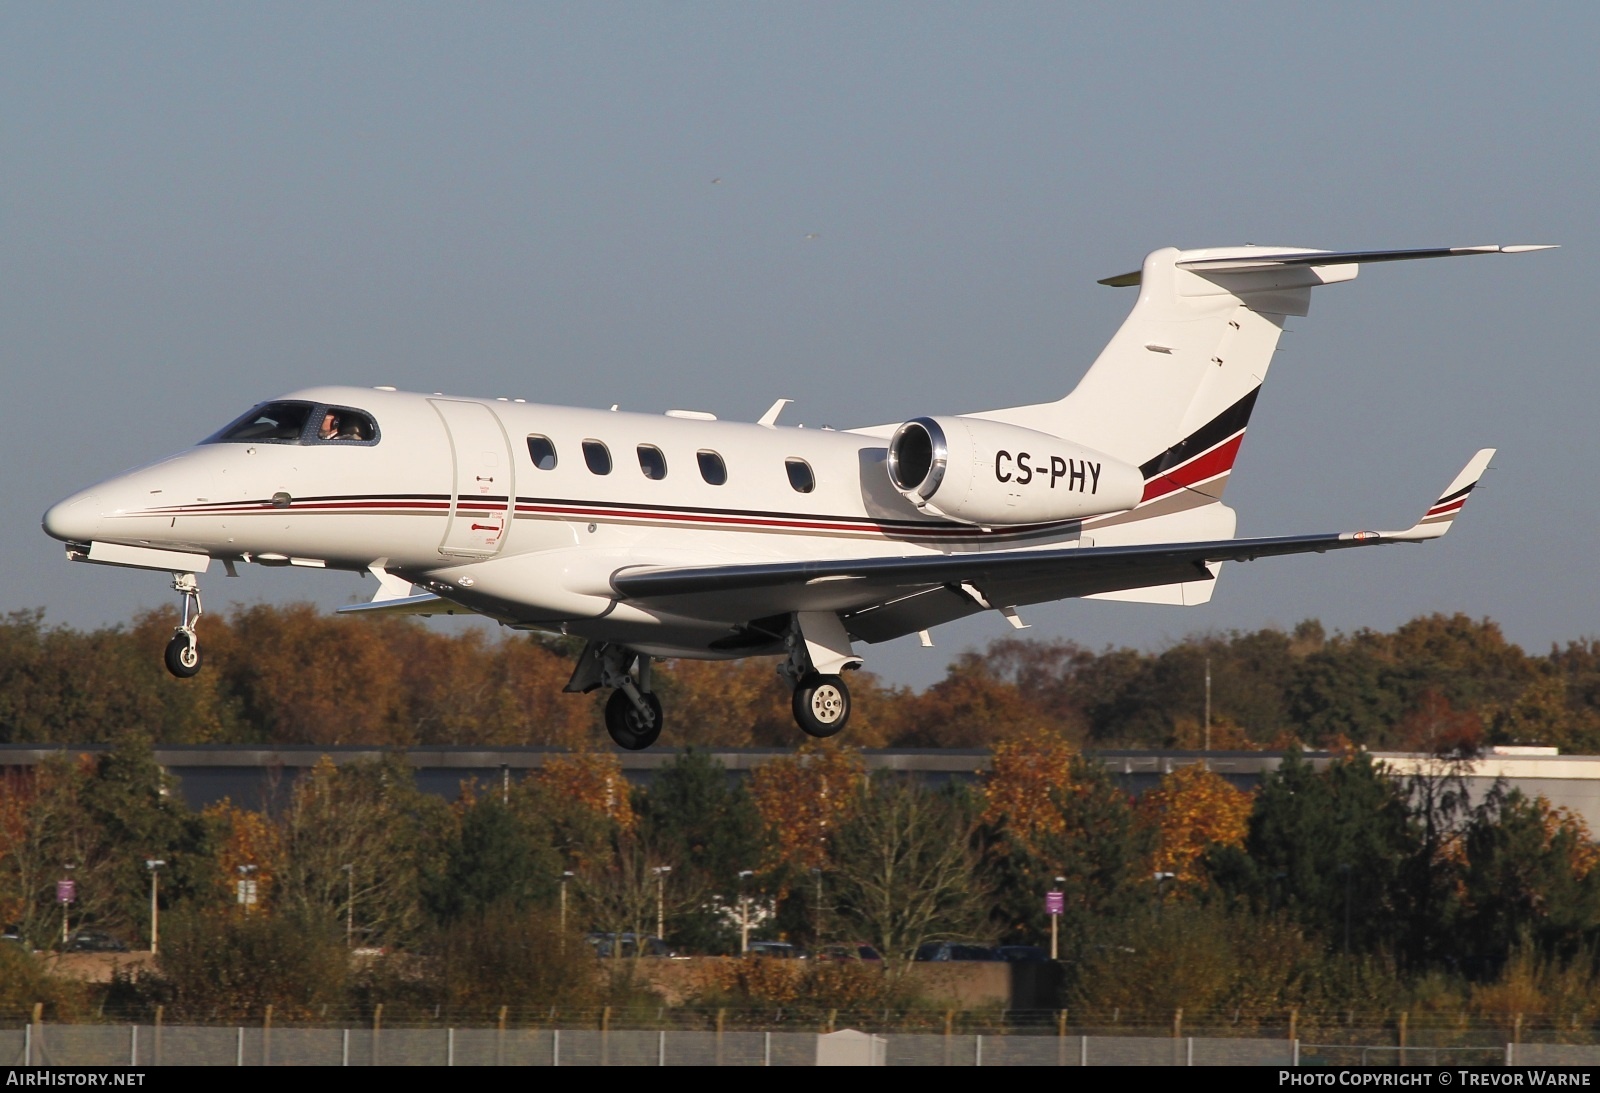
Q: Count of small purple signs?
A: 2